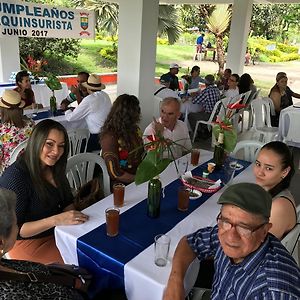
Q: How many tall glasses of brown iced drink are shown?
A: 4